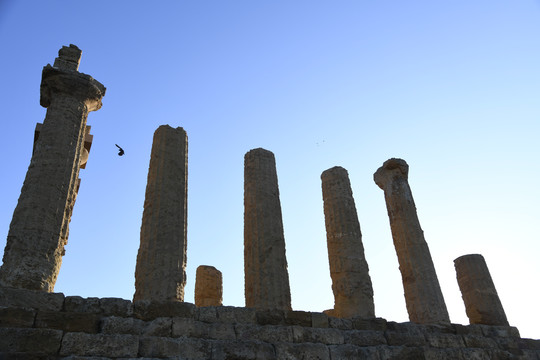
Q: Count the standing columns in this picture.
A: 7